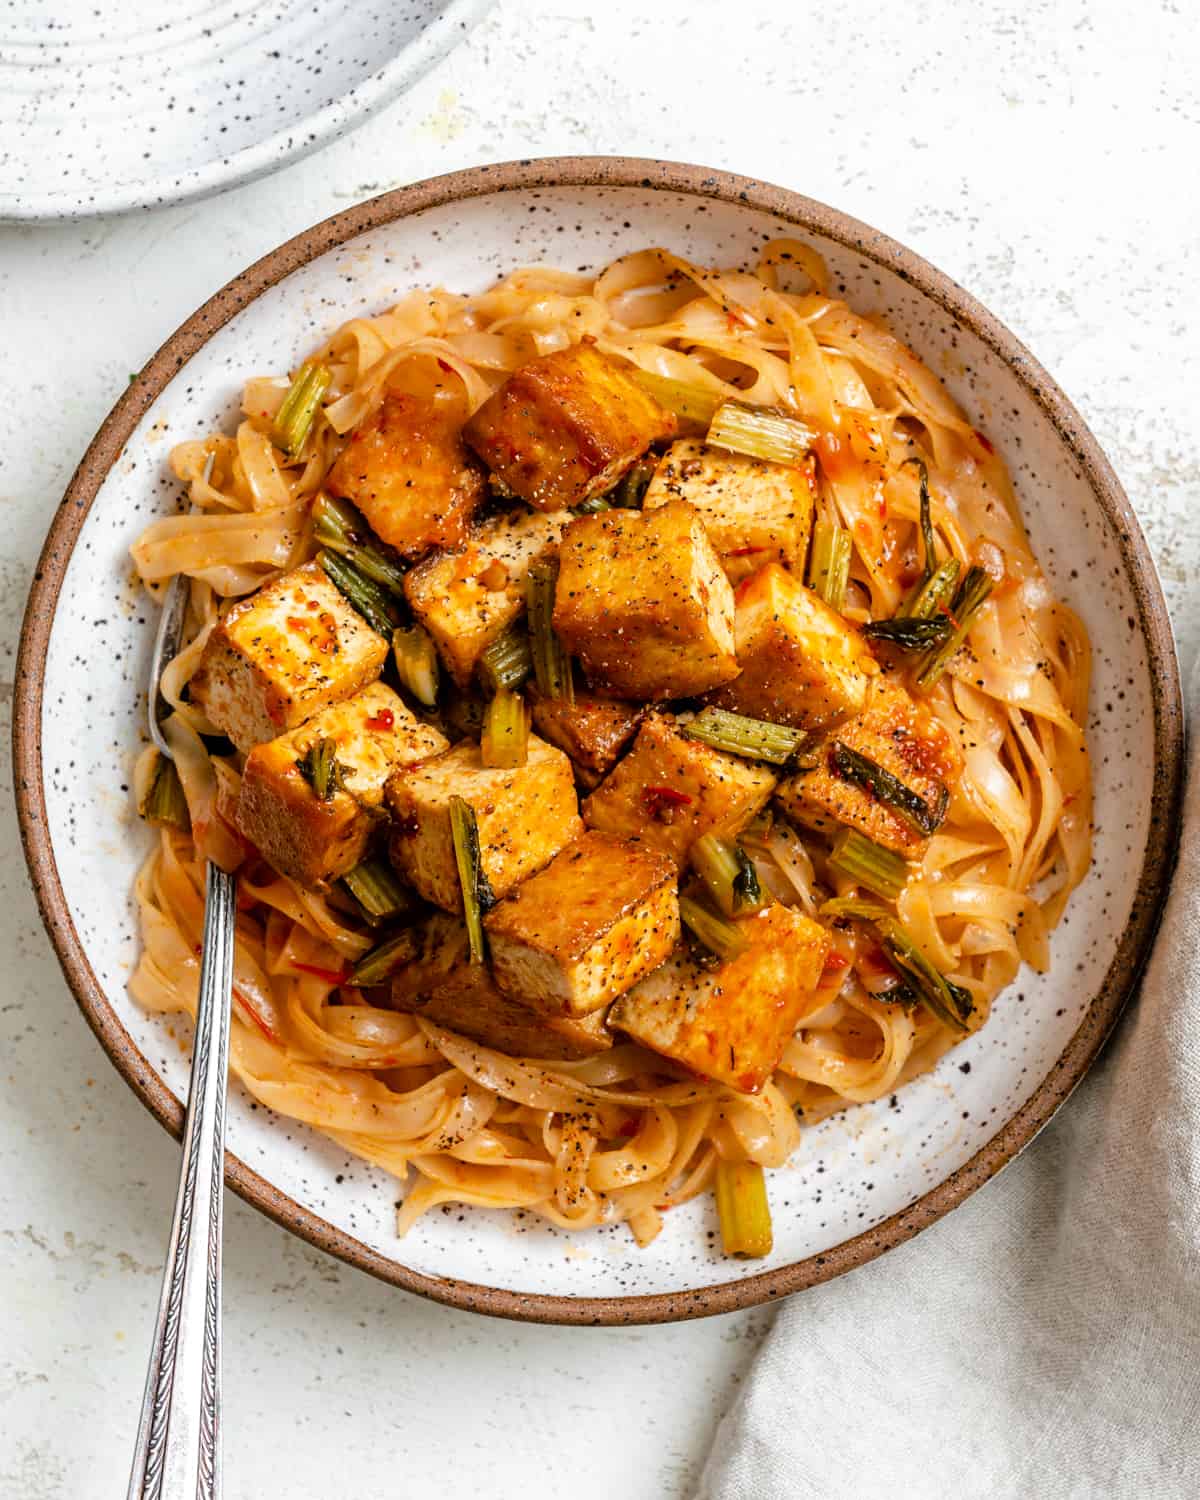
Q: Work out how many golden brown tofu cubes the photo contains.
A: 15